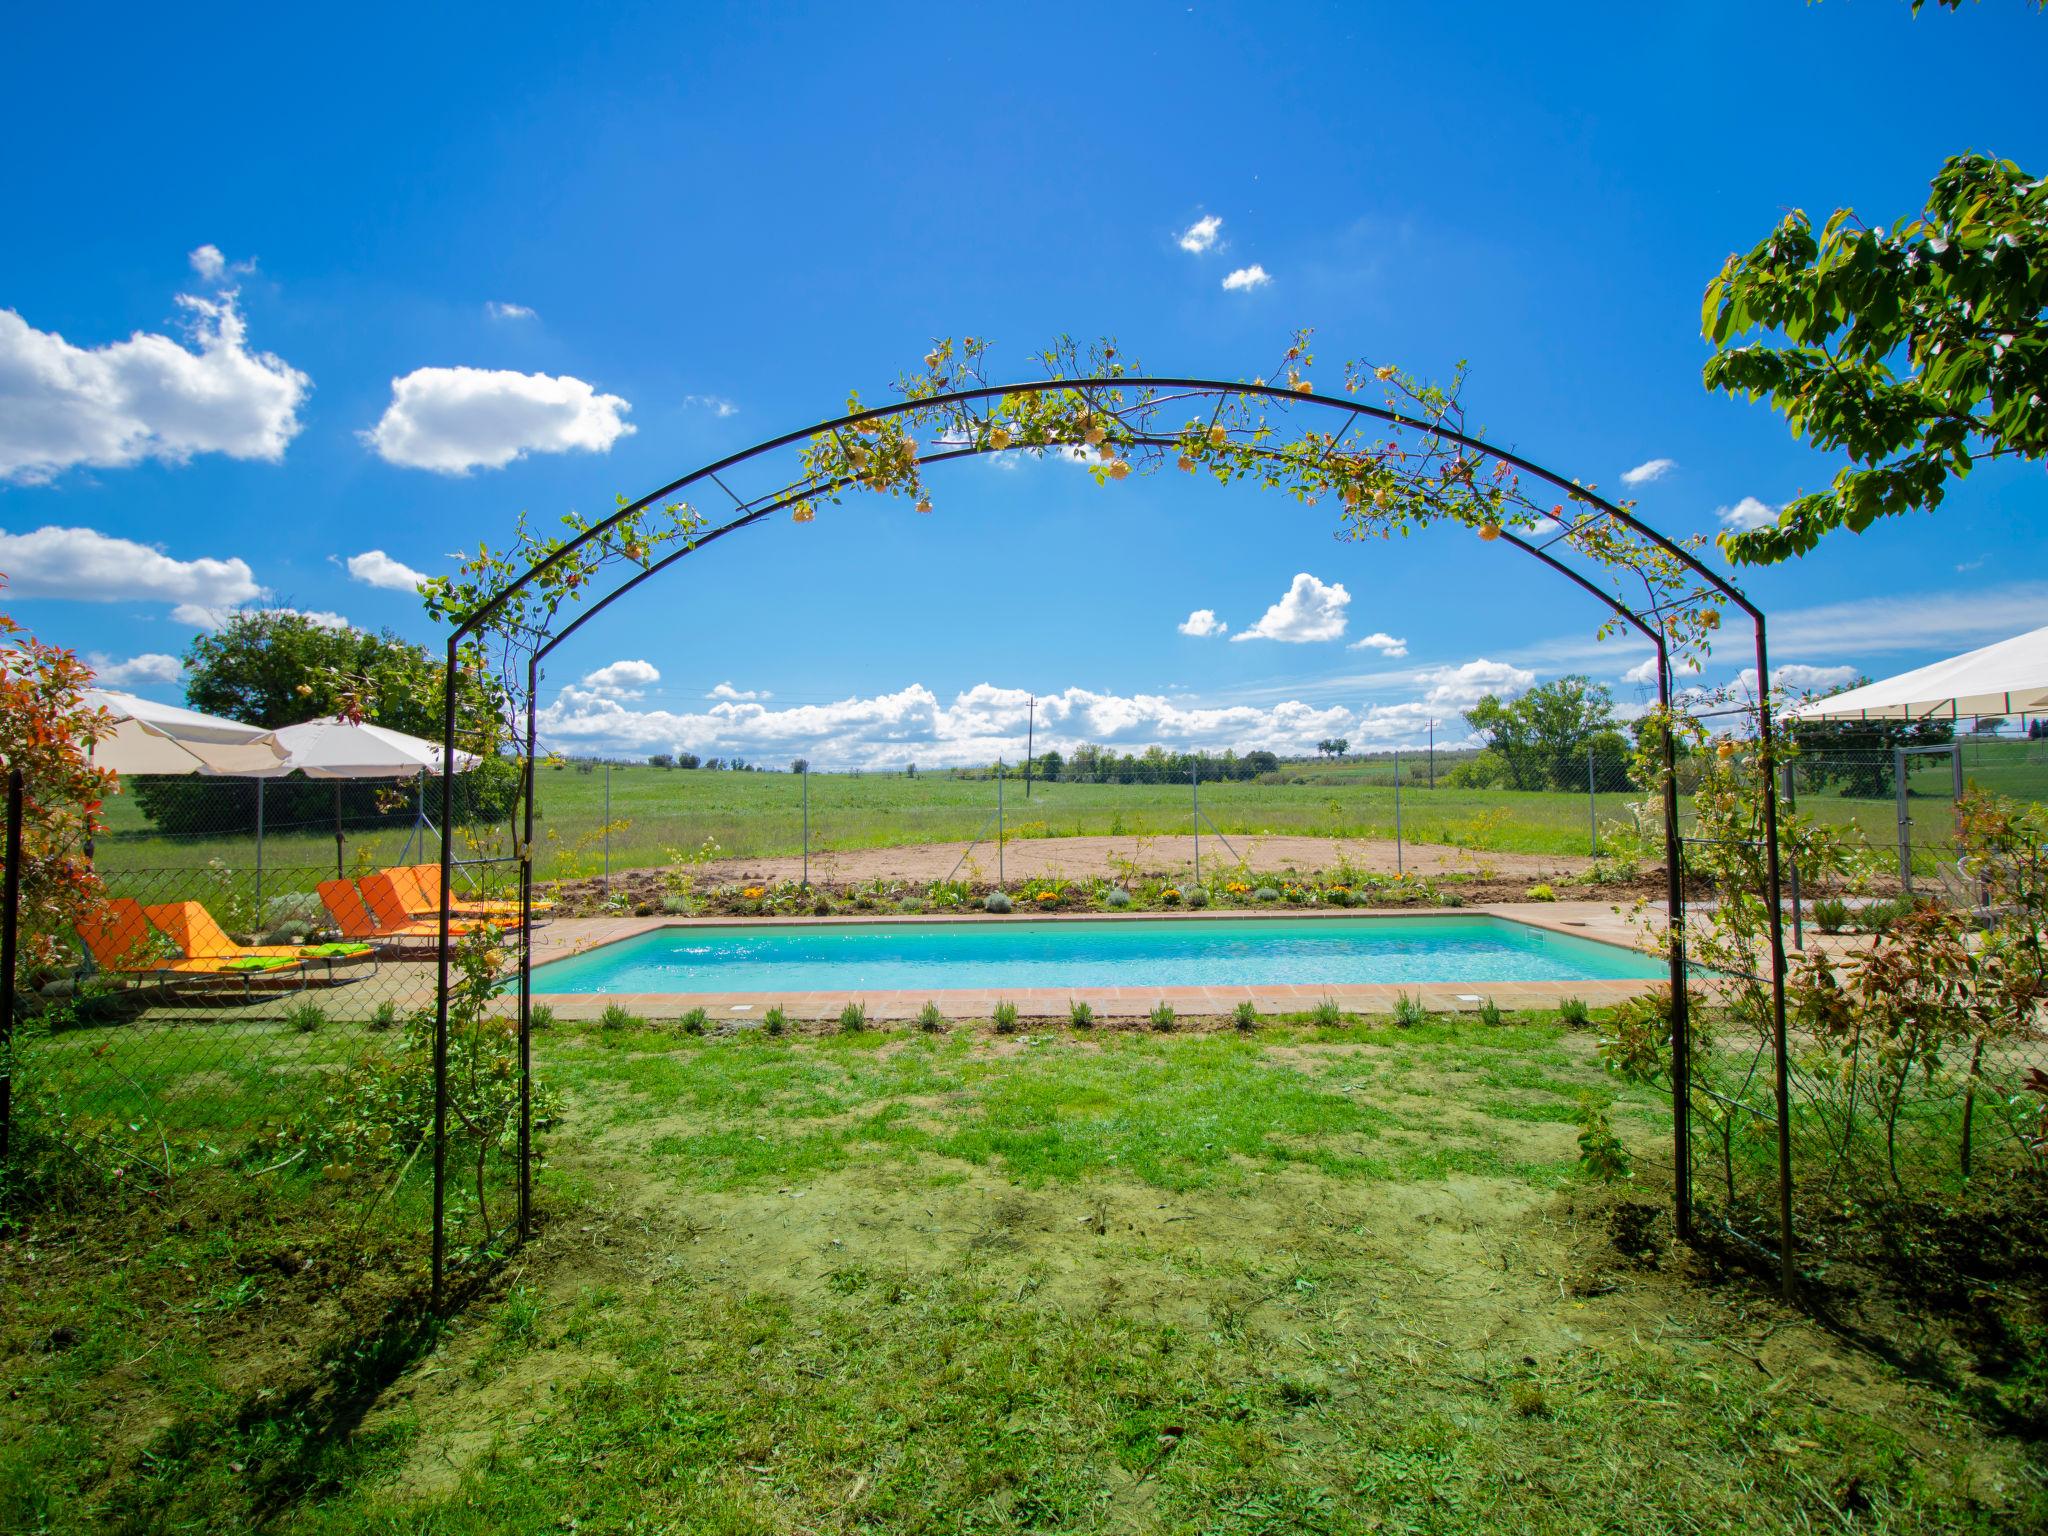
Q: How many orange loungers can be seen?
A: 6